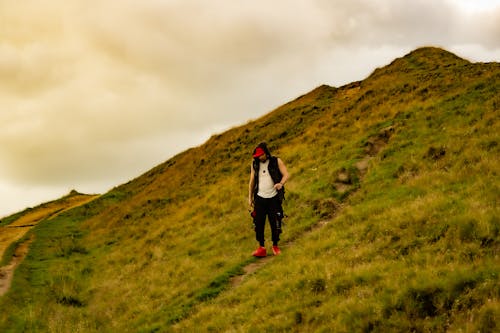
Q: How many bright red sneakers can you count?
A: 2